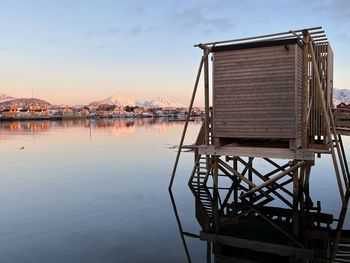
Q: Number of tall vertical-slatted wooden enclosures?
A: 1